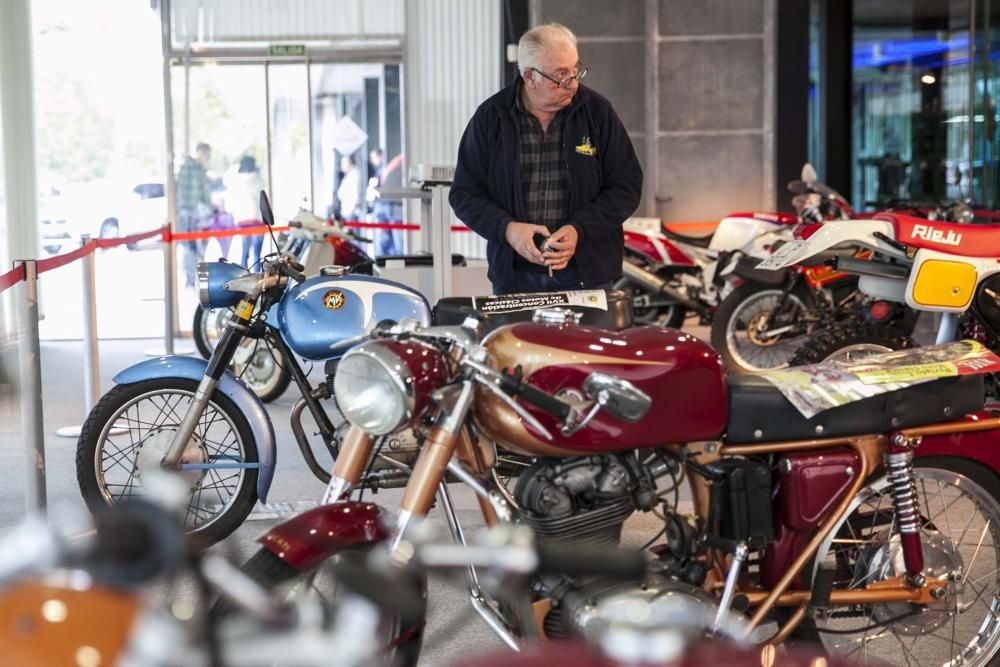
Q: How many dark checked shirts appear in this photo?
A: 1